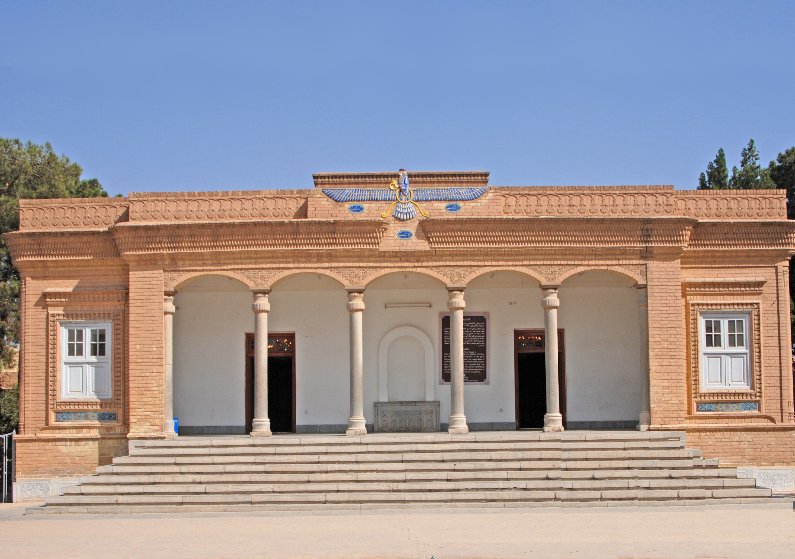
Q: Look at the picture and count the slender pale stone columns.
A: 6